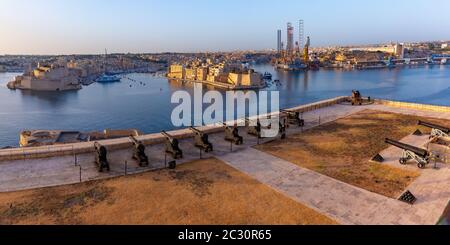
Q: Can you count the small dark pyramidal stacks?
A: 3